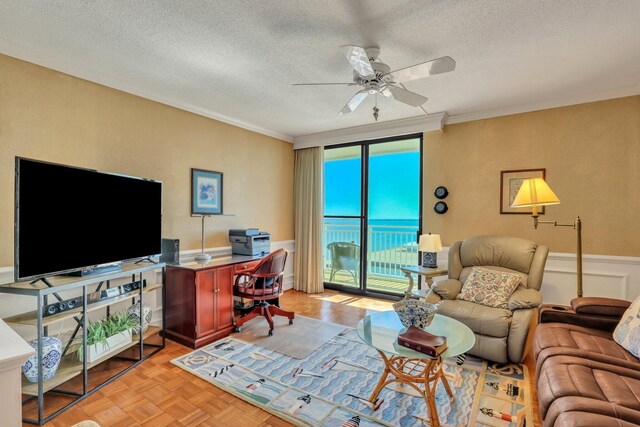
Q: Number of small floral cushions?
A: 1